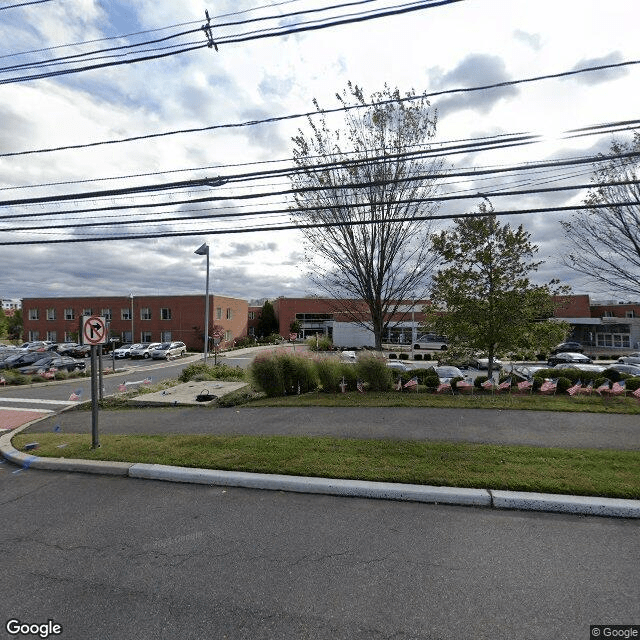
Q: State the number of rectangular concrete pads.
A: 1